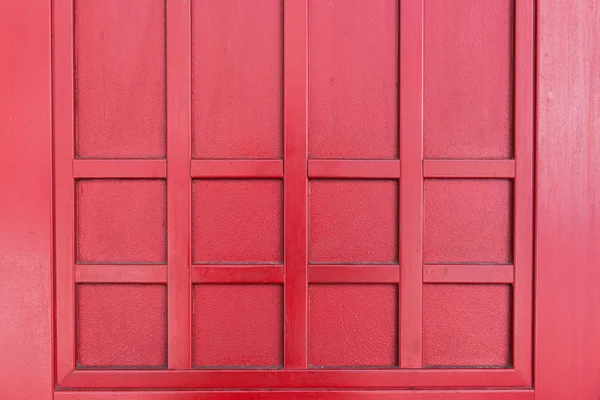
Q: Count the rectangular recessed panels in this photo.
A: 12